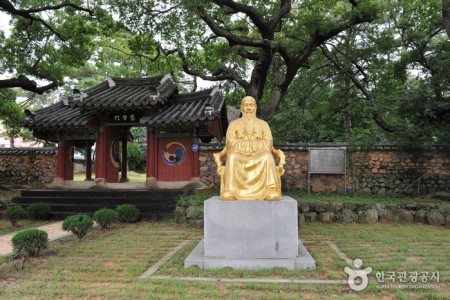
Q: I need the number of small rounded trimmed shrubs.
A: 6